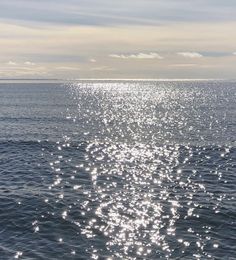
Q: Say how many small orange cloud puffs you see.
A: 0